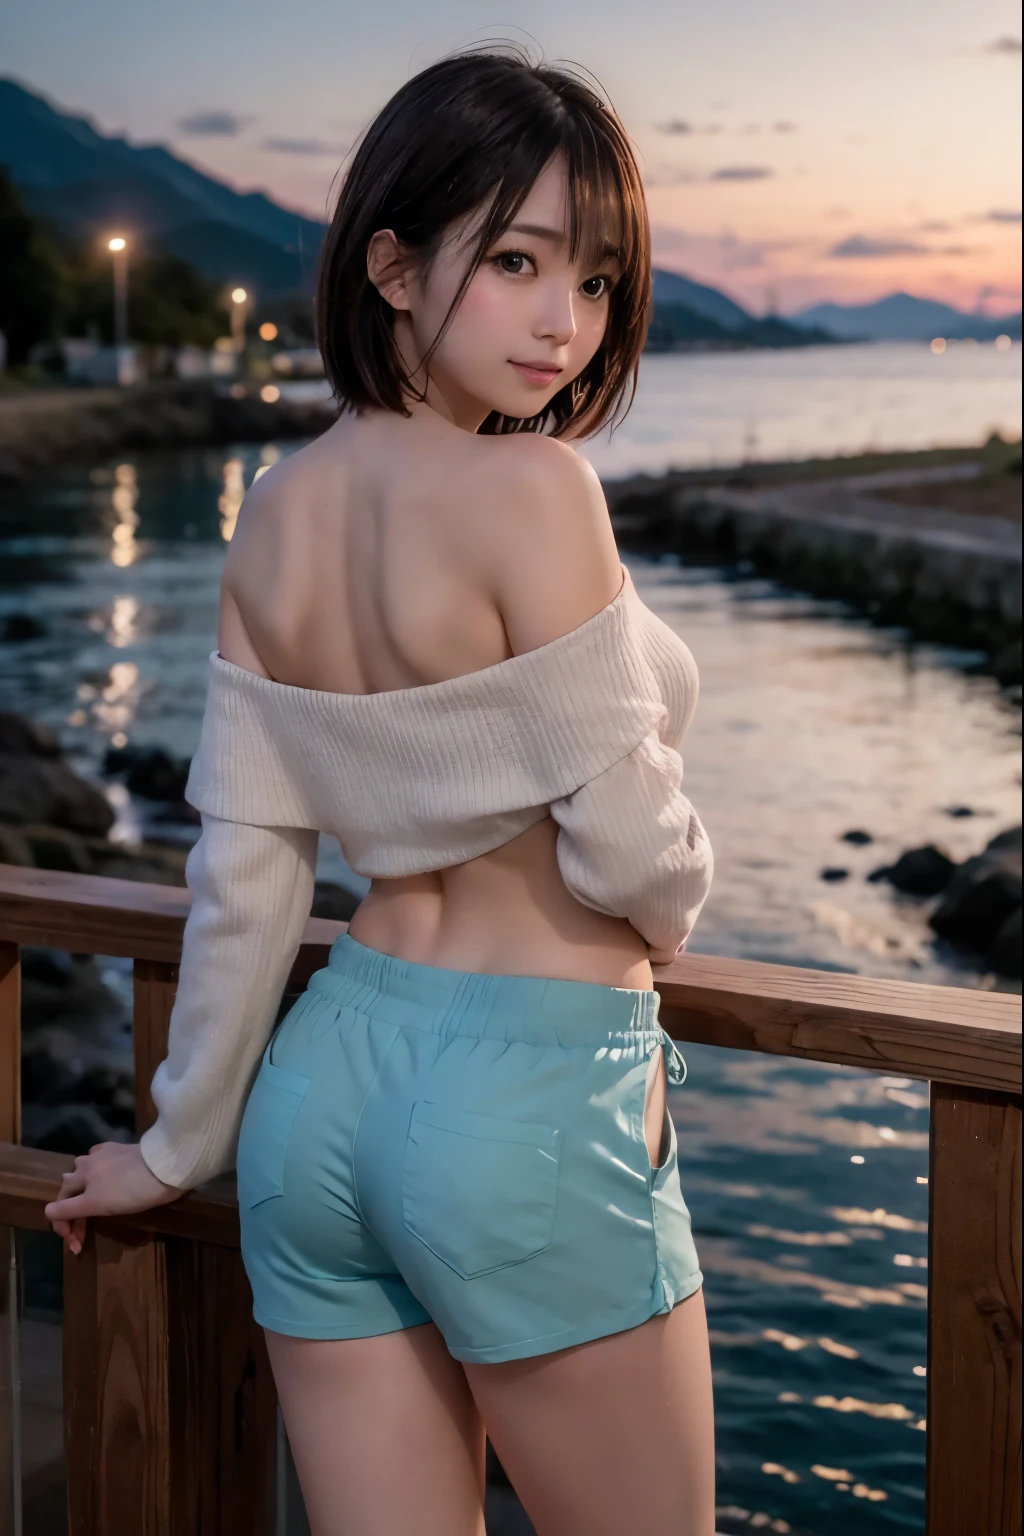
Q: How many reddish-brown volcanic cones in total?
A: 0